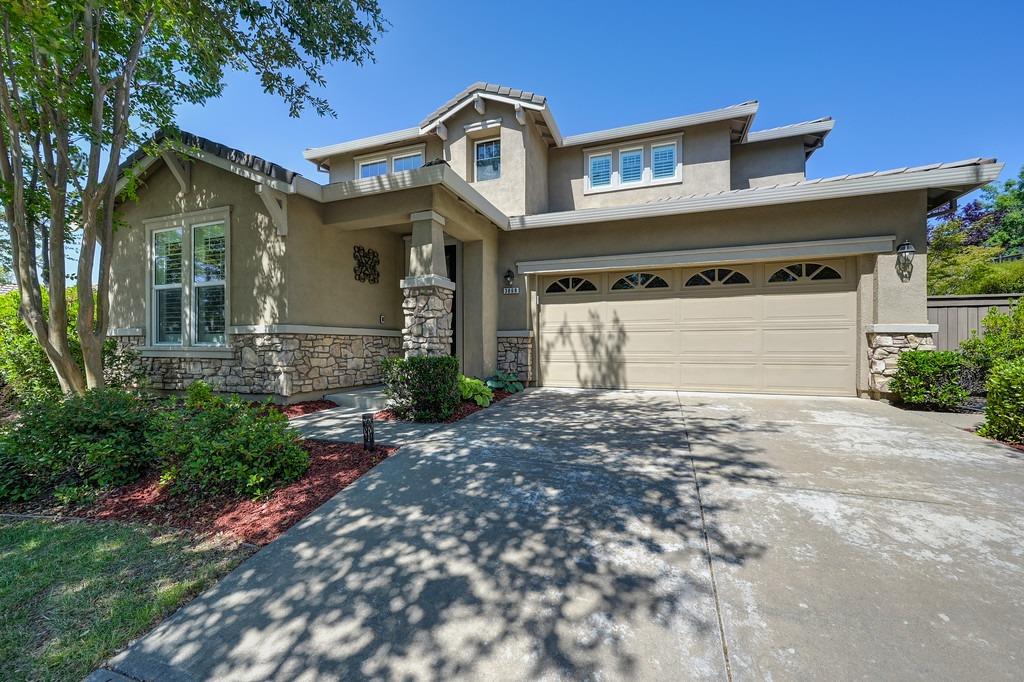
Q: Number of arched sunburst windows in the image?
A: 4